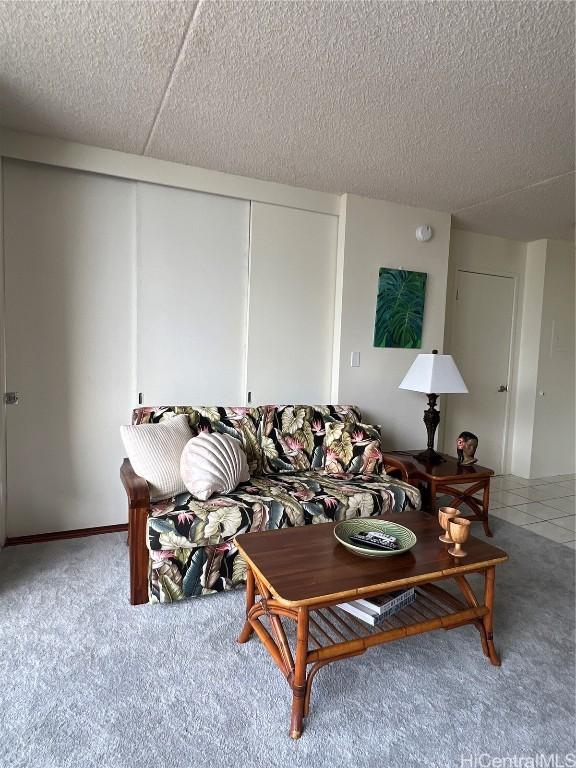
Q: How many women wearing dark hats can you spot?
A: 0